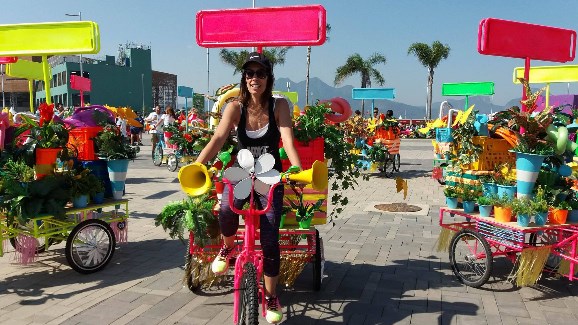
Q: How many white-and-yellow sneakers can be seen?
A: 2